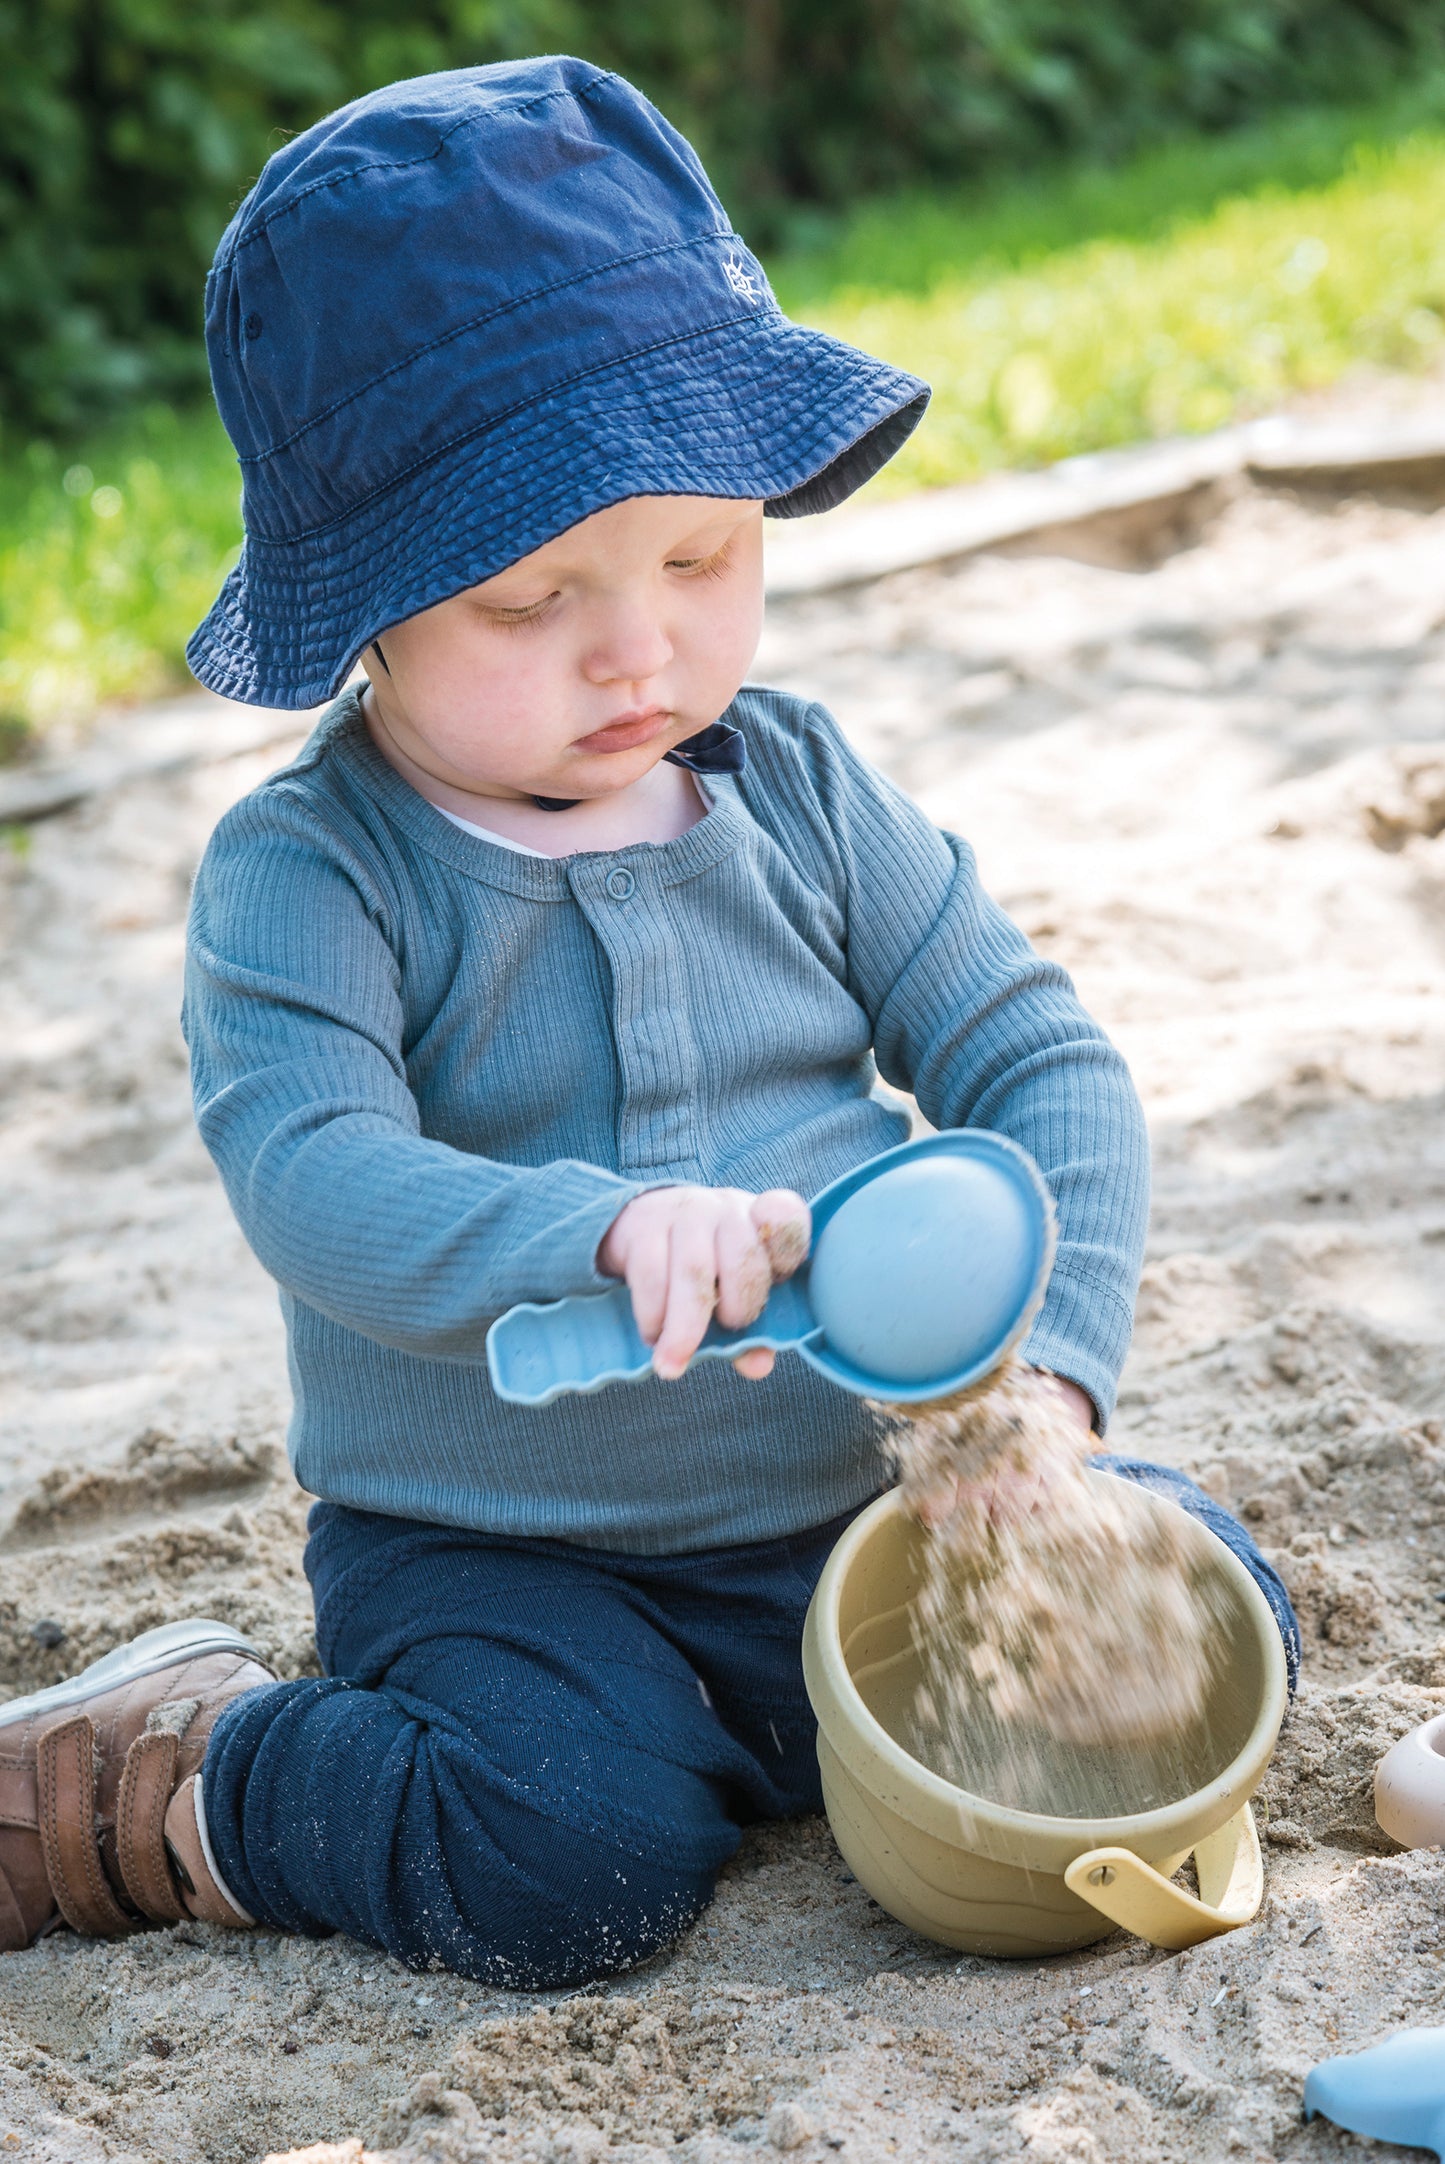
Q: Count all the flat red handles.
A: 0